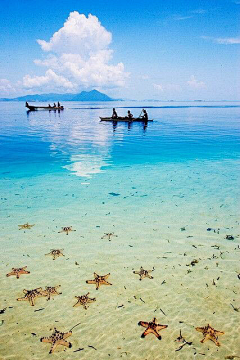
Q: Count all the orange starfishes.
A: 13